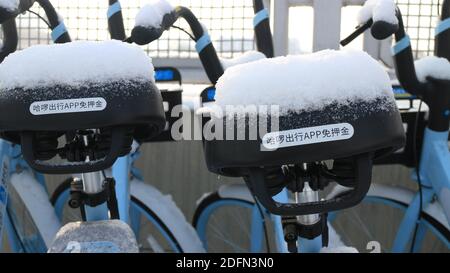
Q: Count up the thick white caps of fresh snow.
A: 2